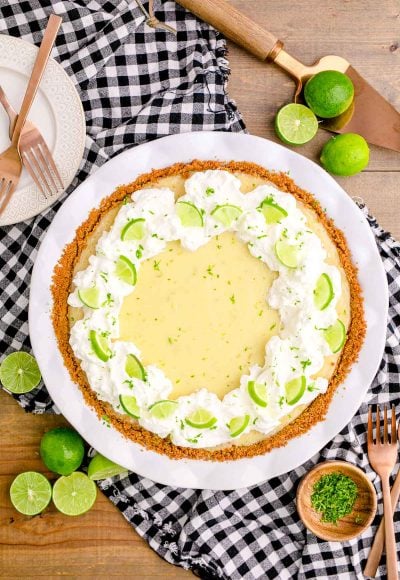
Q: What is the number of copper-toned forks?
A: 4